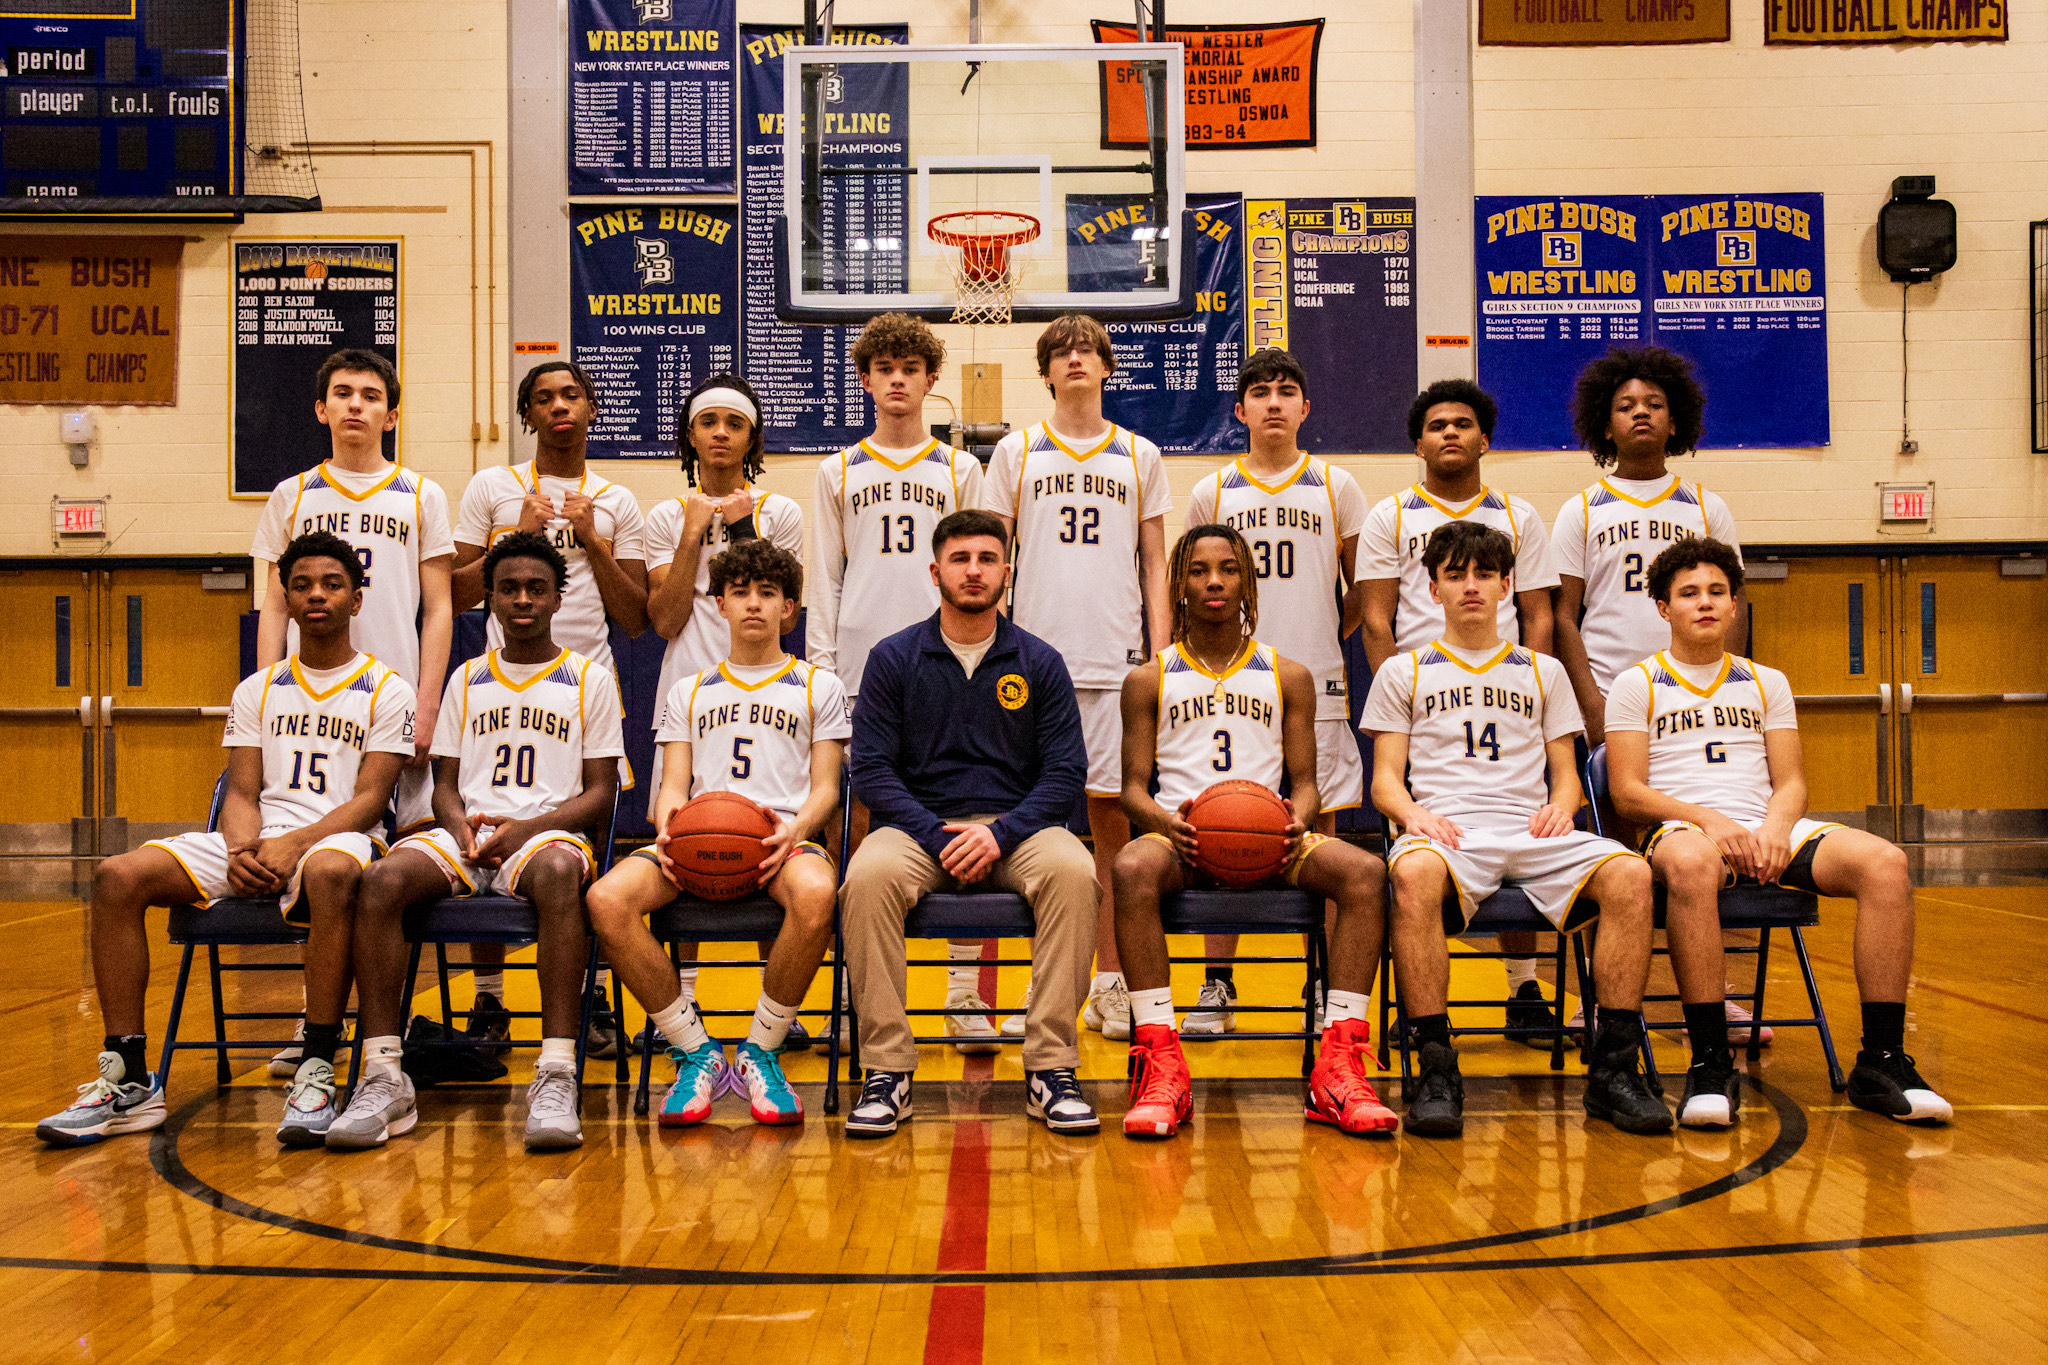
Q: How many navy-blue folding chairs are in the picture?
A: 7